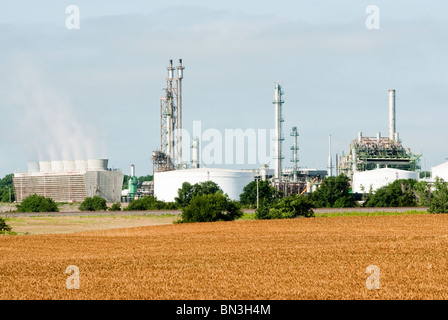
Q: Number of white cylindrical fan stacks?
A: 6